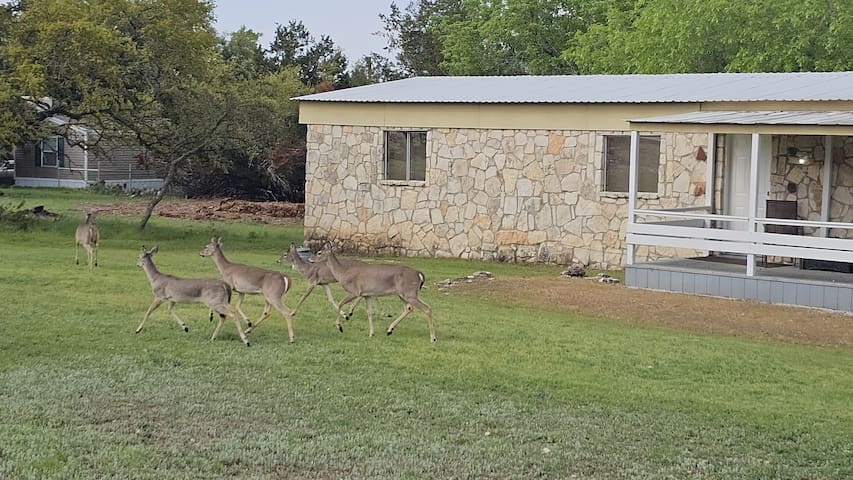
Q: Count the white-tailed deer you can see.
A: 5